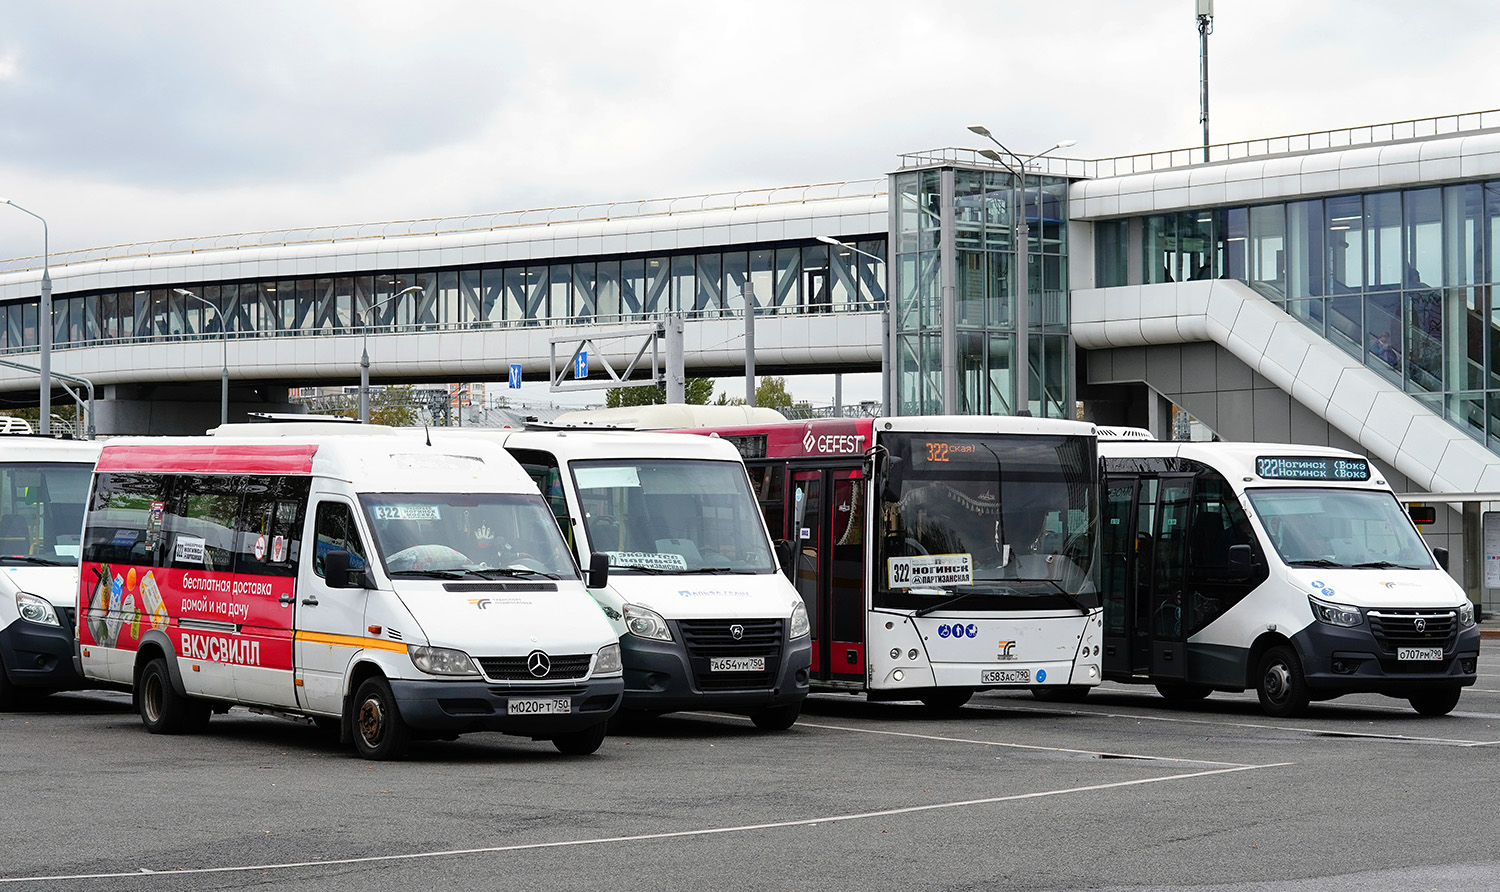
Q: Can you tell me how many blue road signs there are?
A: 2